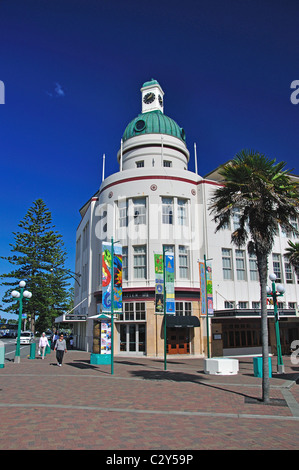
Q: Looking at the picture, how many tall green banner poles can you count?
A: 3